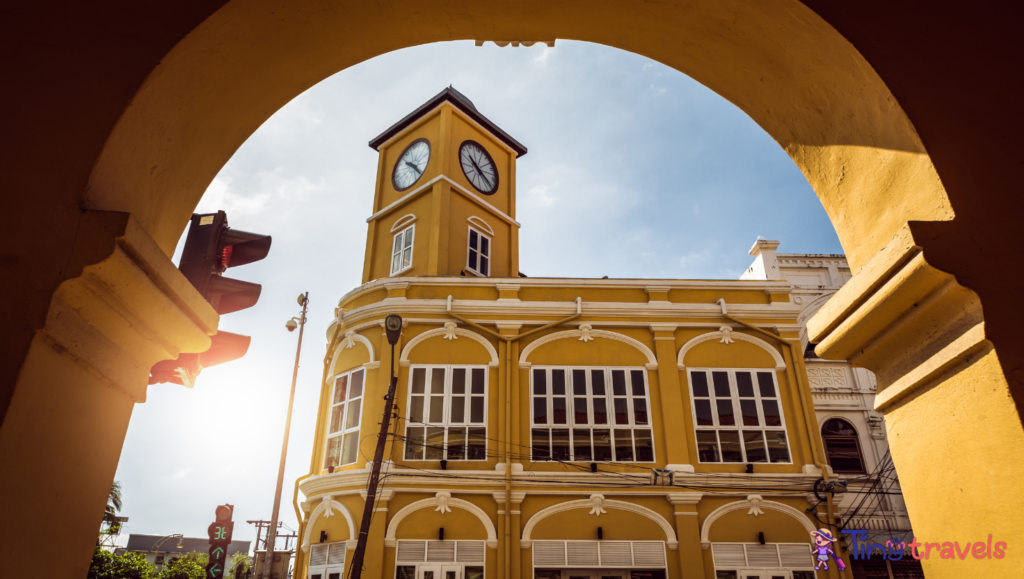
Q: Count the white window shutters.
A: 12